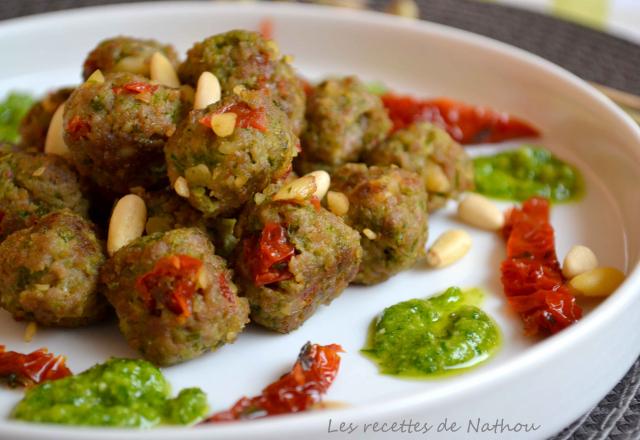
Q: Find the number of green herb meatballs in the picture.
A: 13